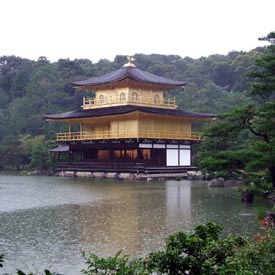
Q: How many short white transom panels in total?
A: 4